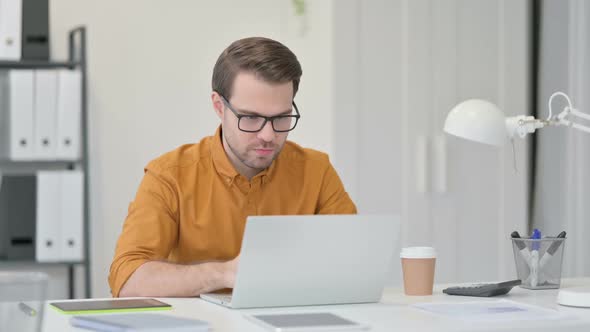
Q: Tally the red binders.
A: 0